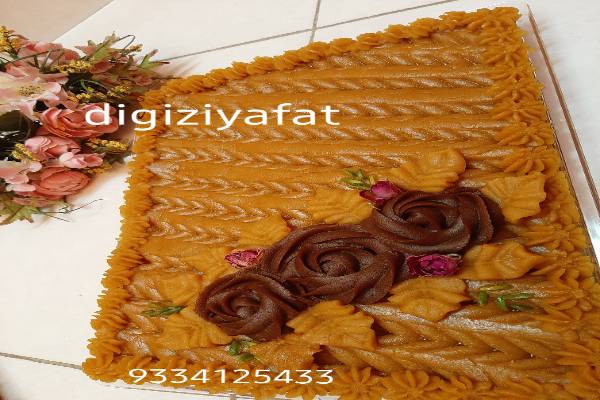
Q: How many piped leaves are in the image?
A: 11